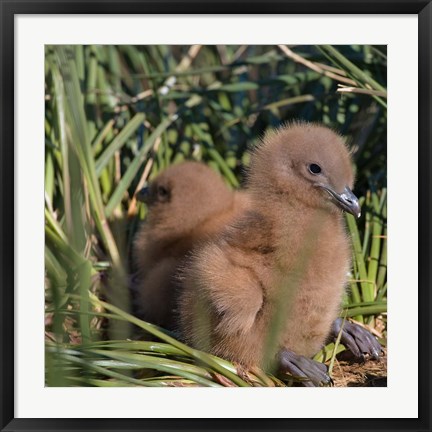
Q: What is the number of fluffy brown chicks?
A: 2